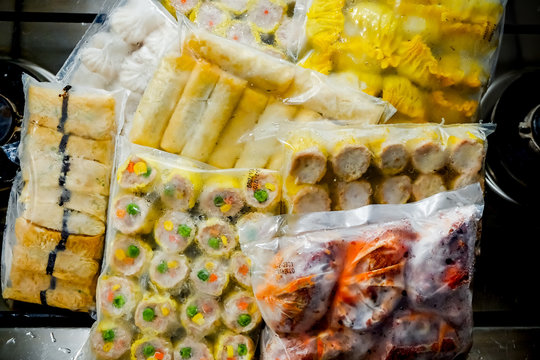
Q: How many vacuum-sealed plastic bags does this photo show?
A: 8